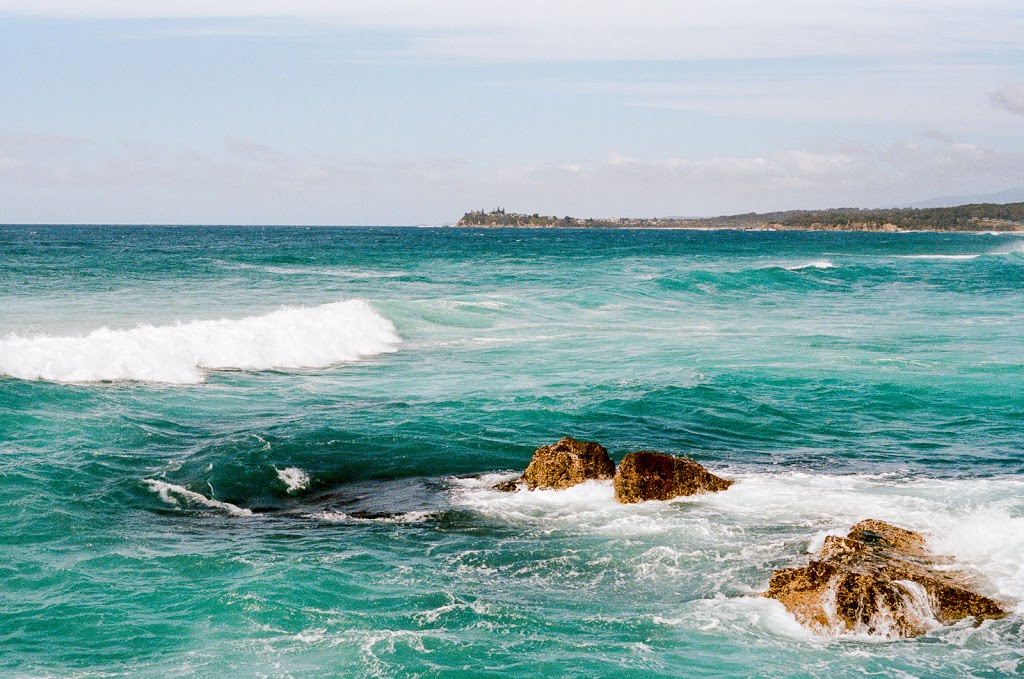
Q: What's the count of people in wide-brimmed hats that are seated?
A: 0